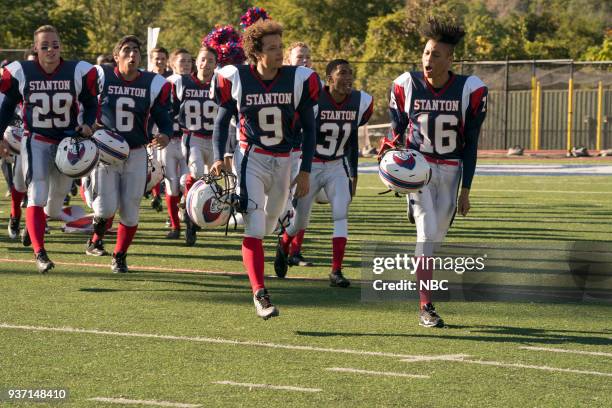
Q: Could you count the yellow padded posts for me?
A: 4